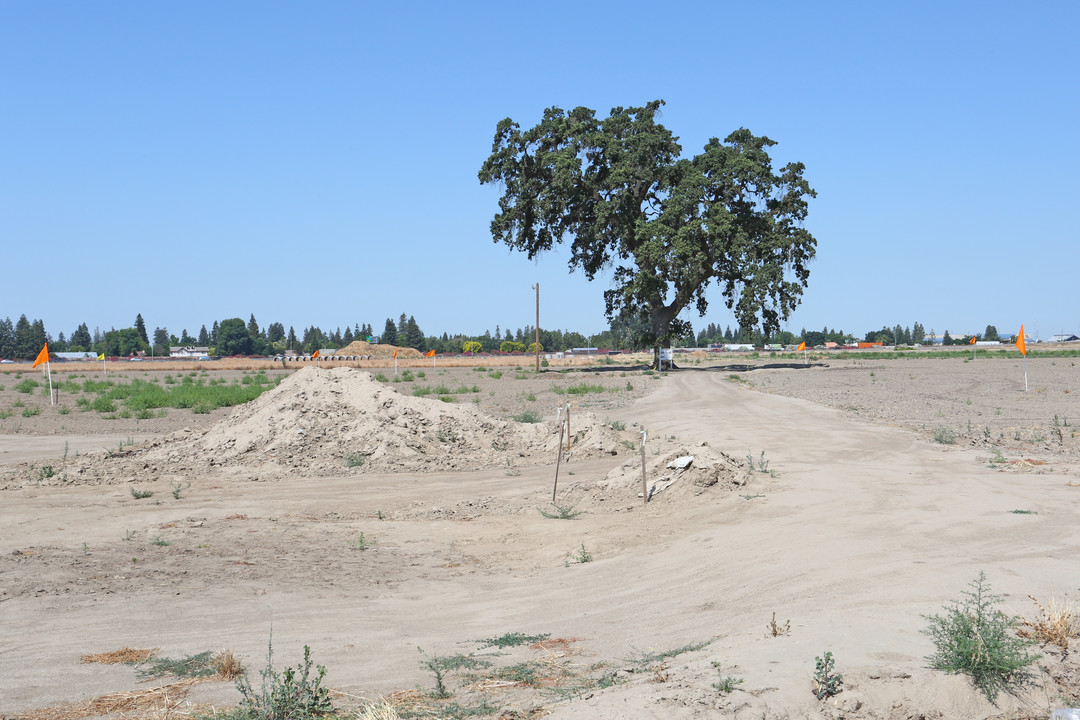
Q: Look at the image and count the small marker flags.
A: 8